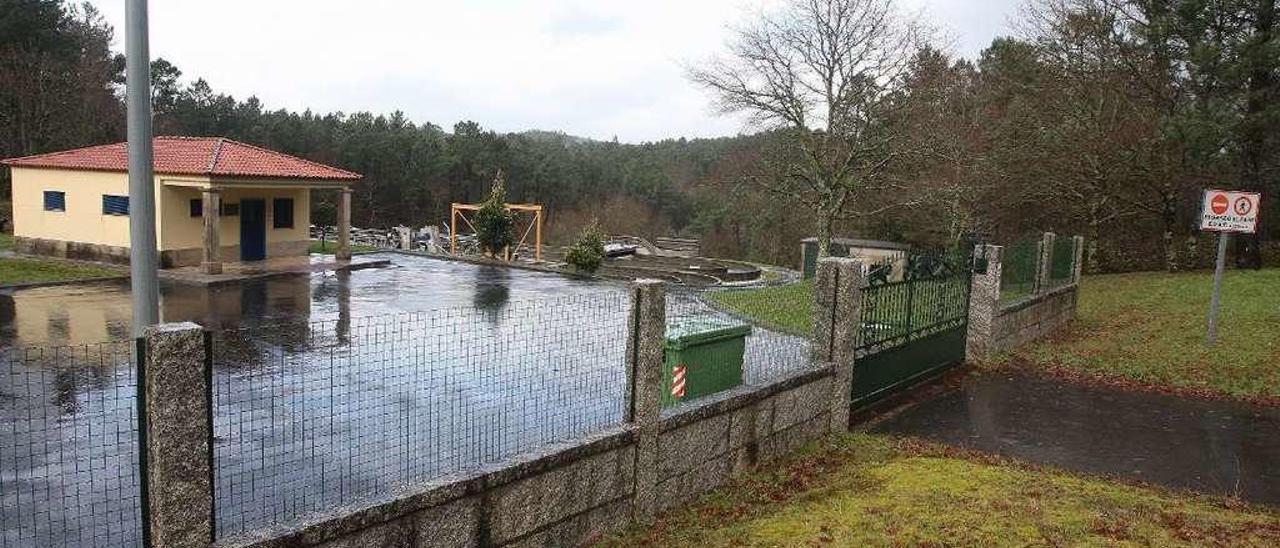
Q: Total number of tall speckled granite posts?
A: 6